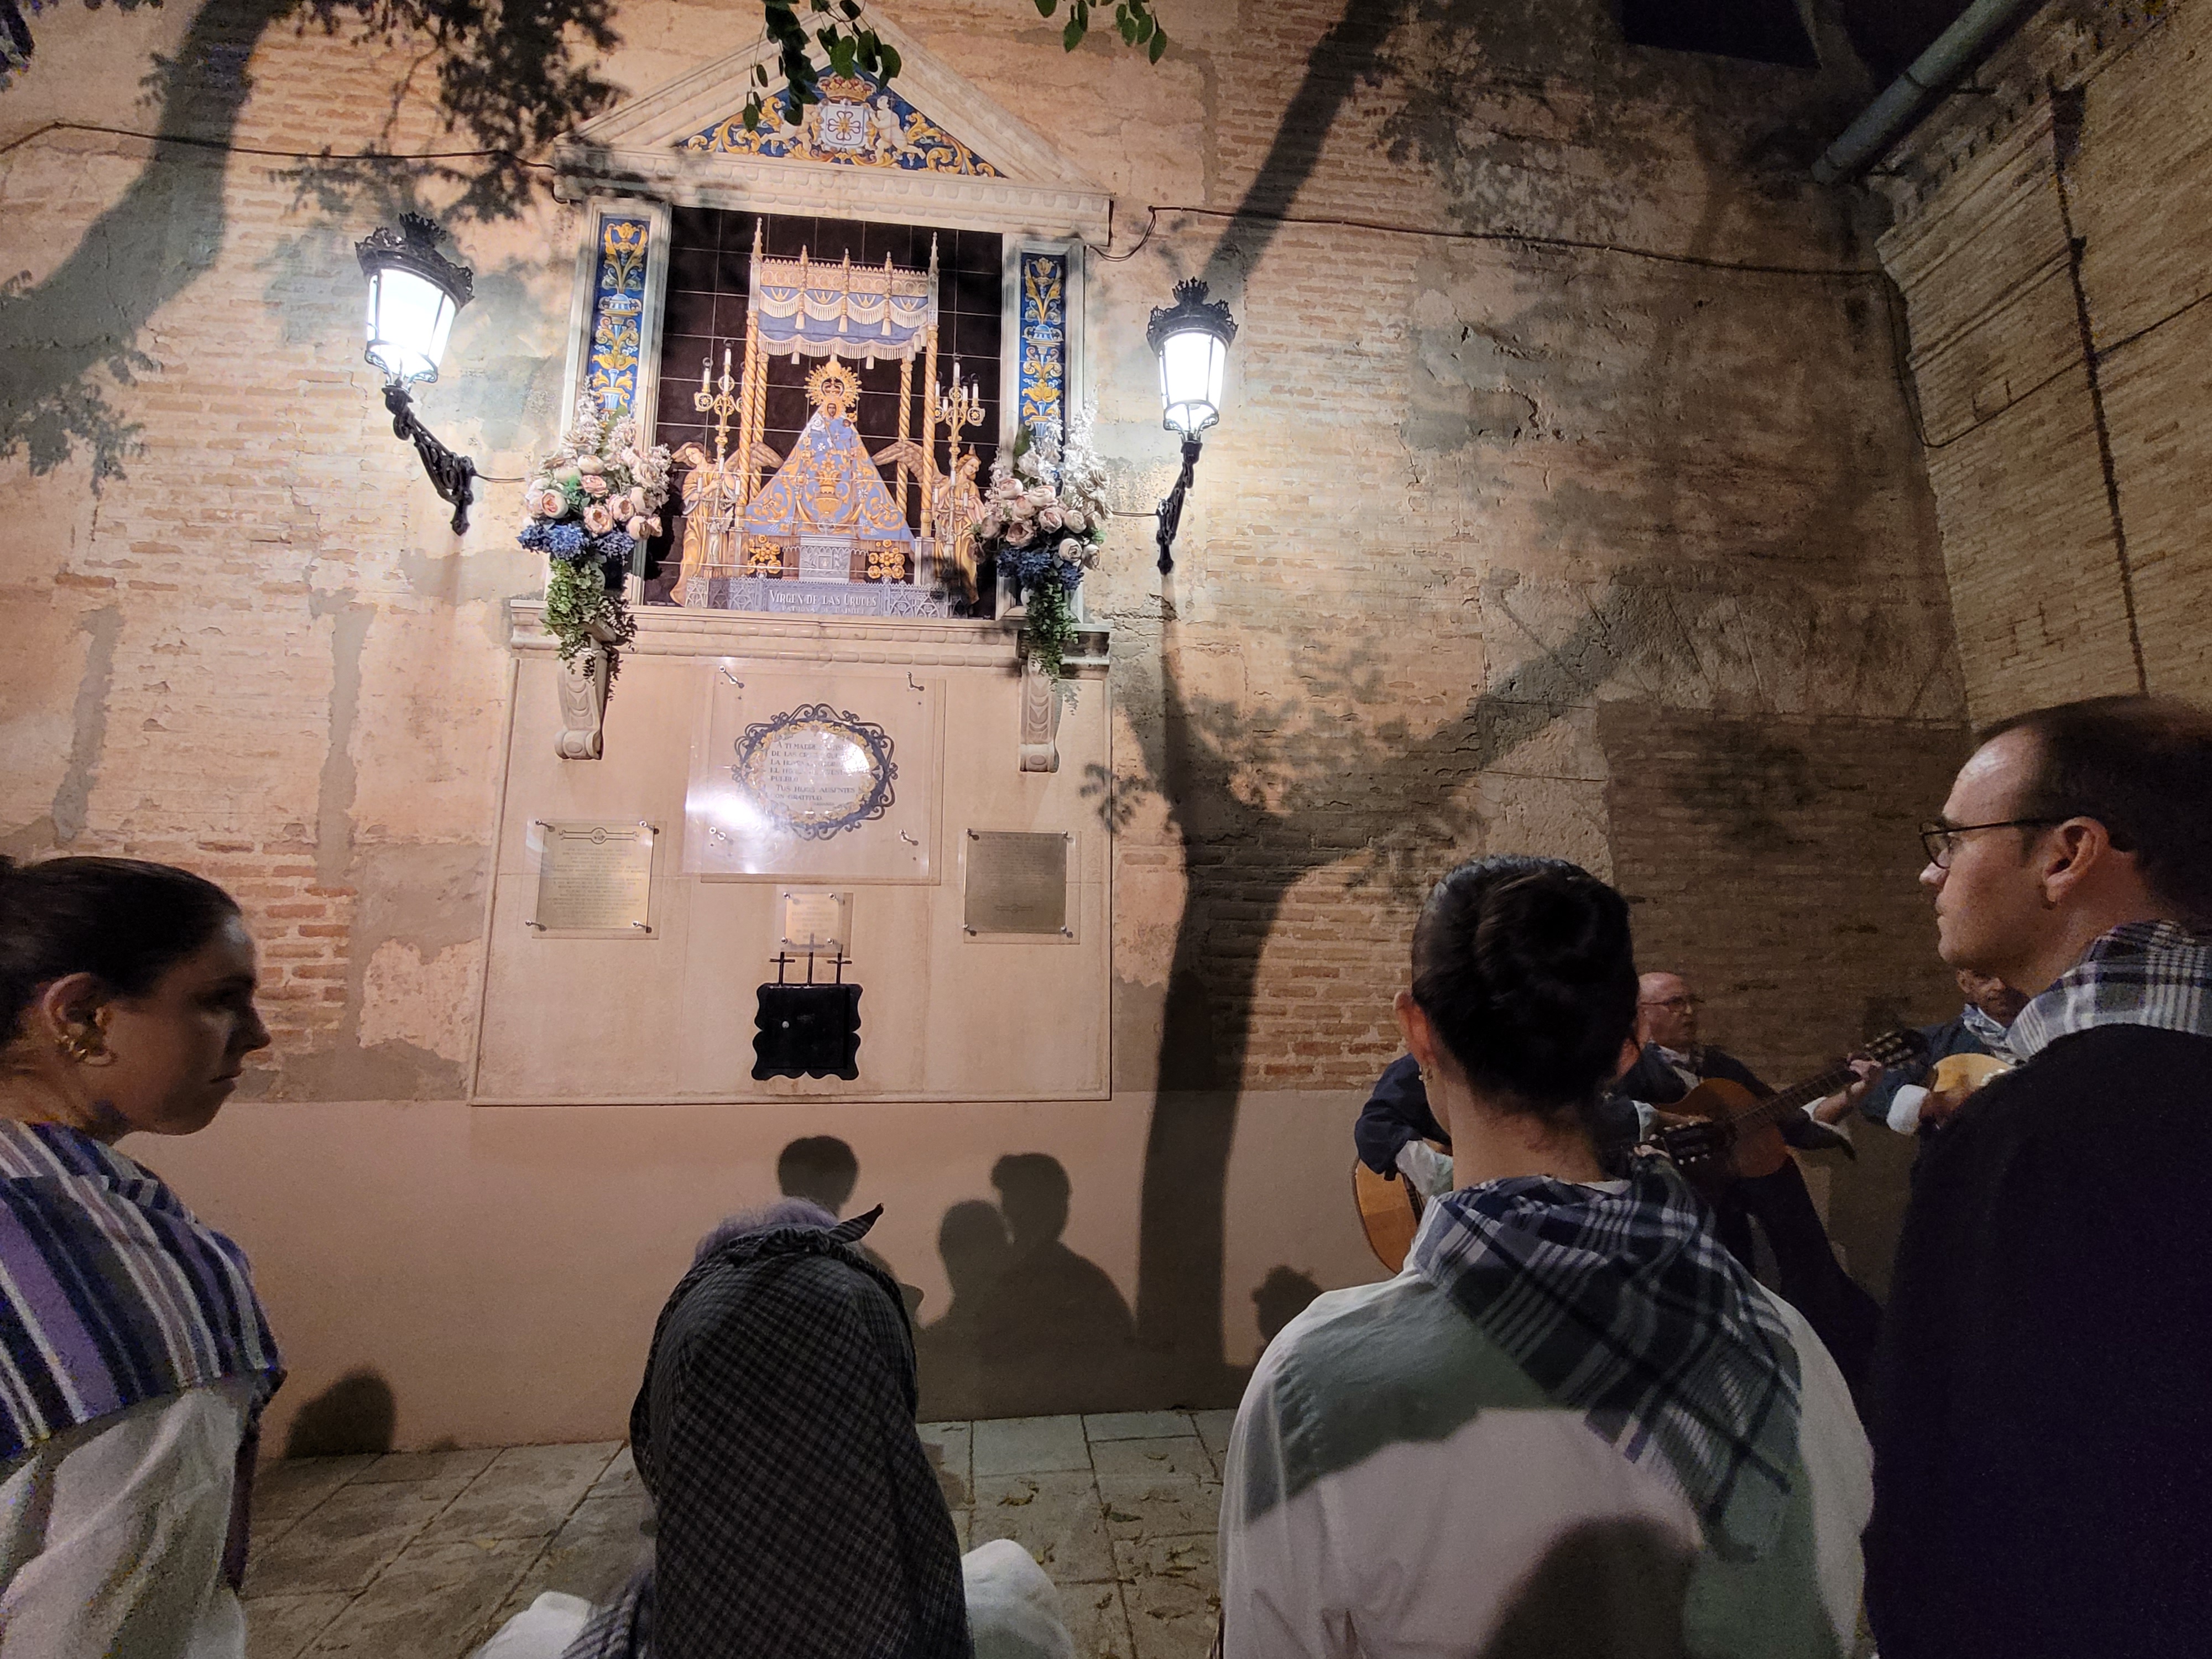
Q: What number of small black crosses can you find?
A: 3